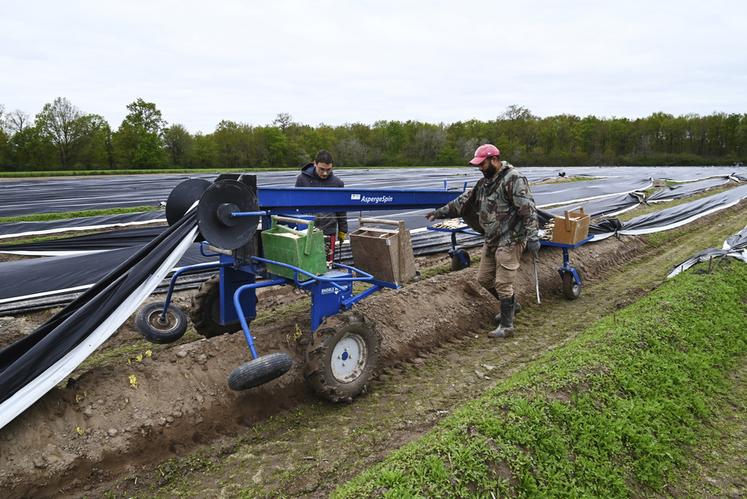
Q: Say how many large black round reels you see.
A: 2